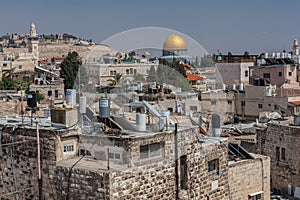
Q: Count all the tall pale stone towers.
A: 2